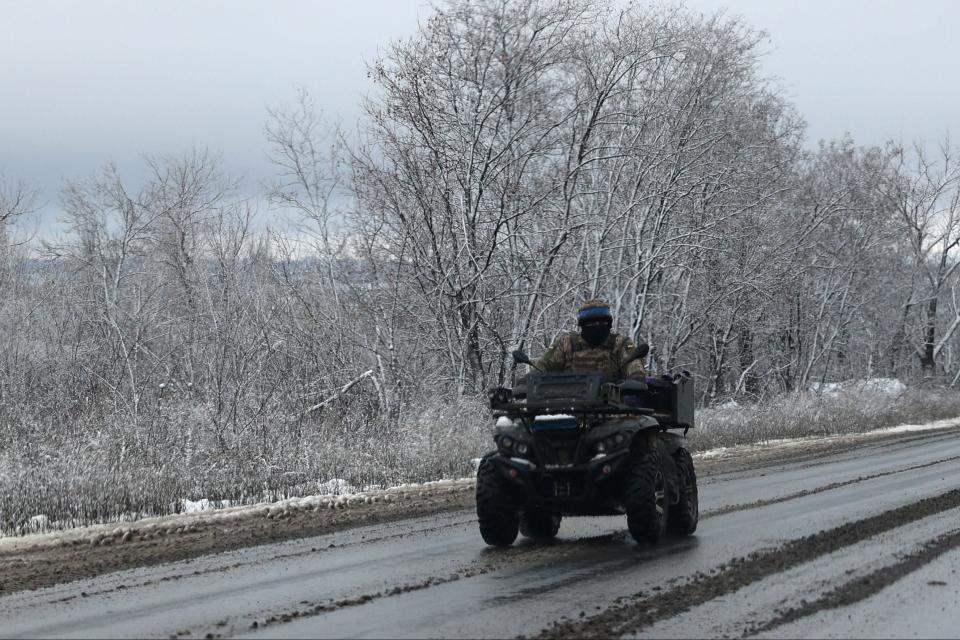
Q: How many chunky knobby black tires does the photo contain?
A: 4